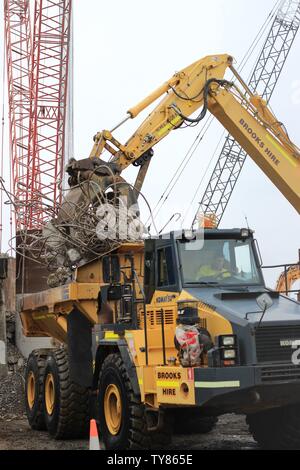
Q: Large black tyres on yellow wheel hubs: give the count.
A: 3